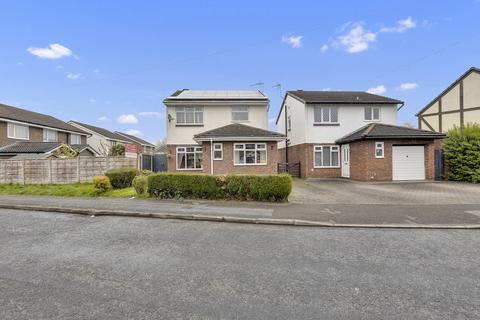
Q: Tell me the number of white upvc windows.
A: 12